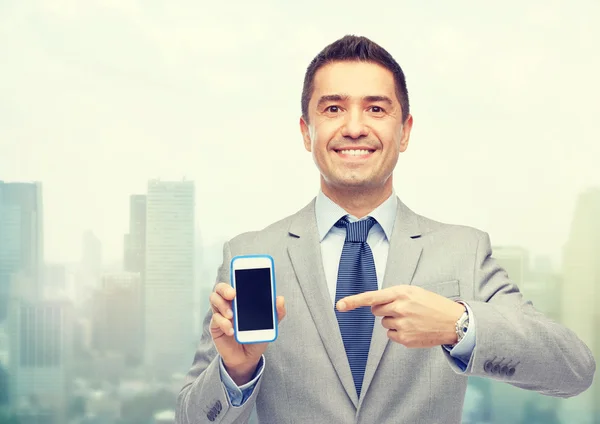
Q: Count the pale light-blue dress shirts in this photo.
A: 1